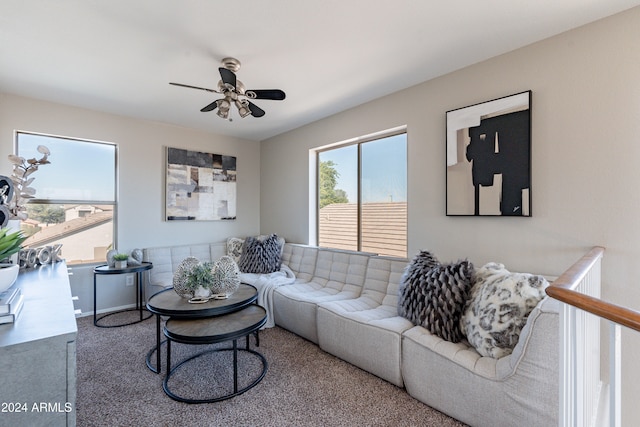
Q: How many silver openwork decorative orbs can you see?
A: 2